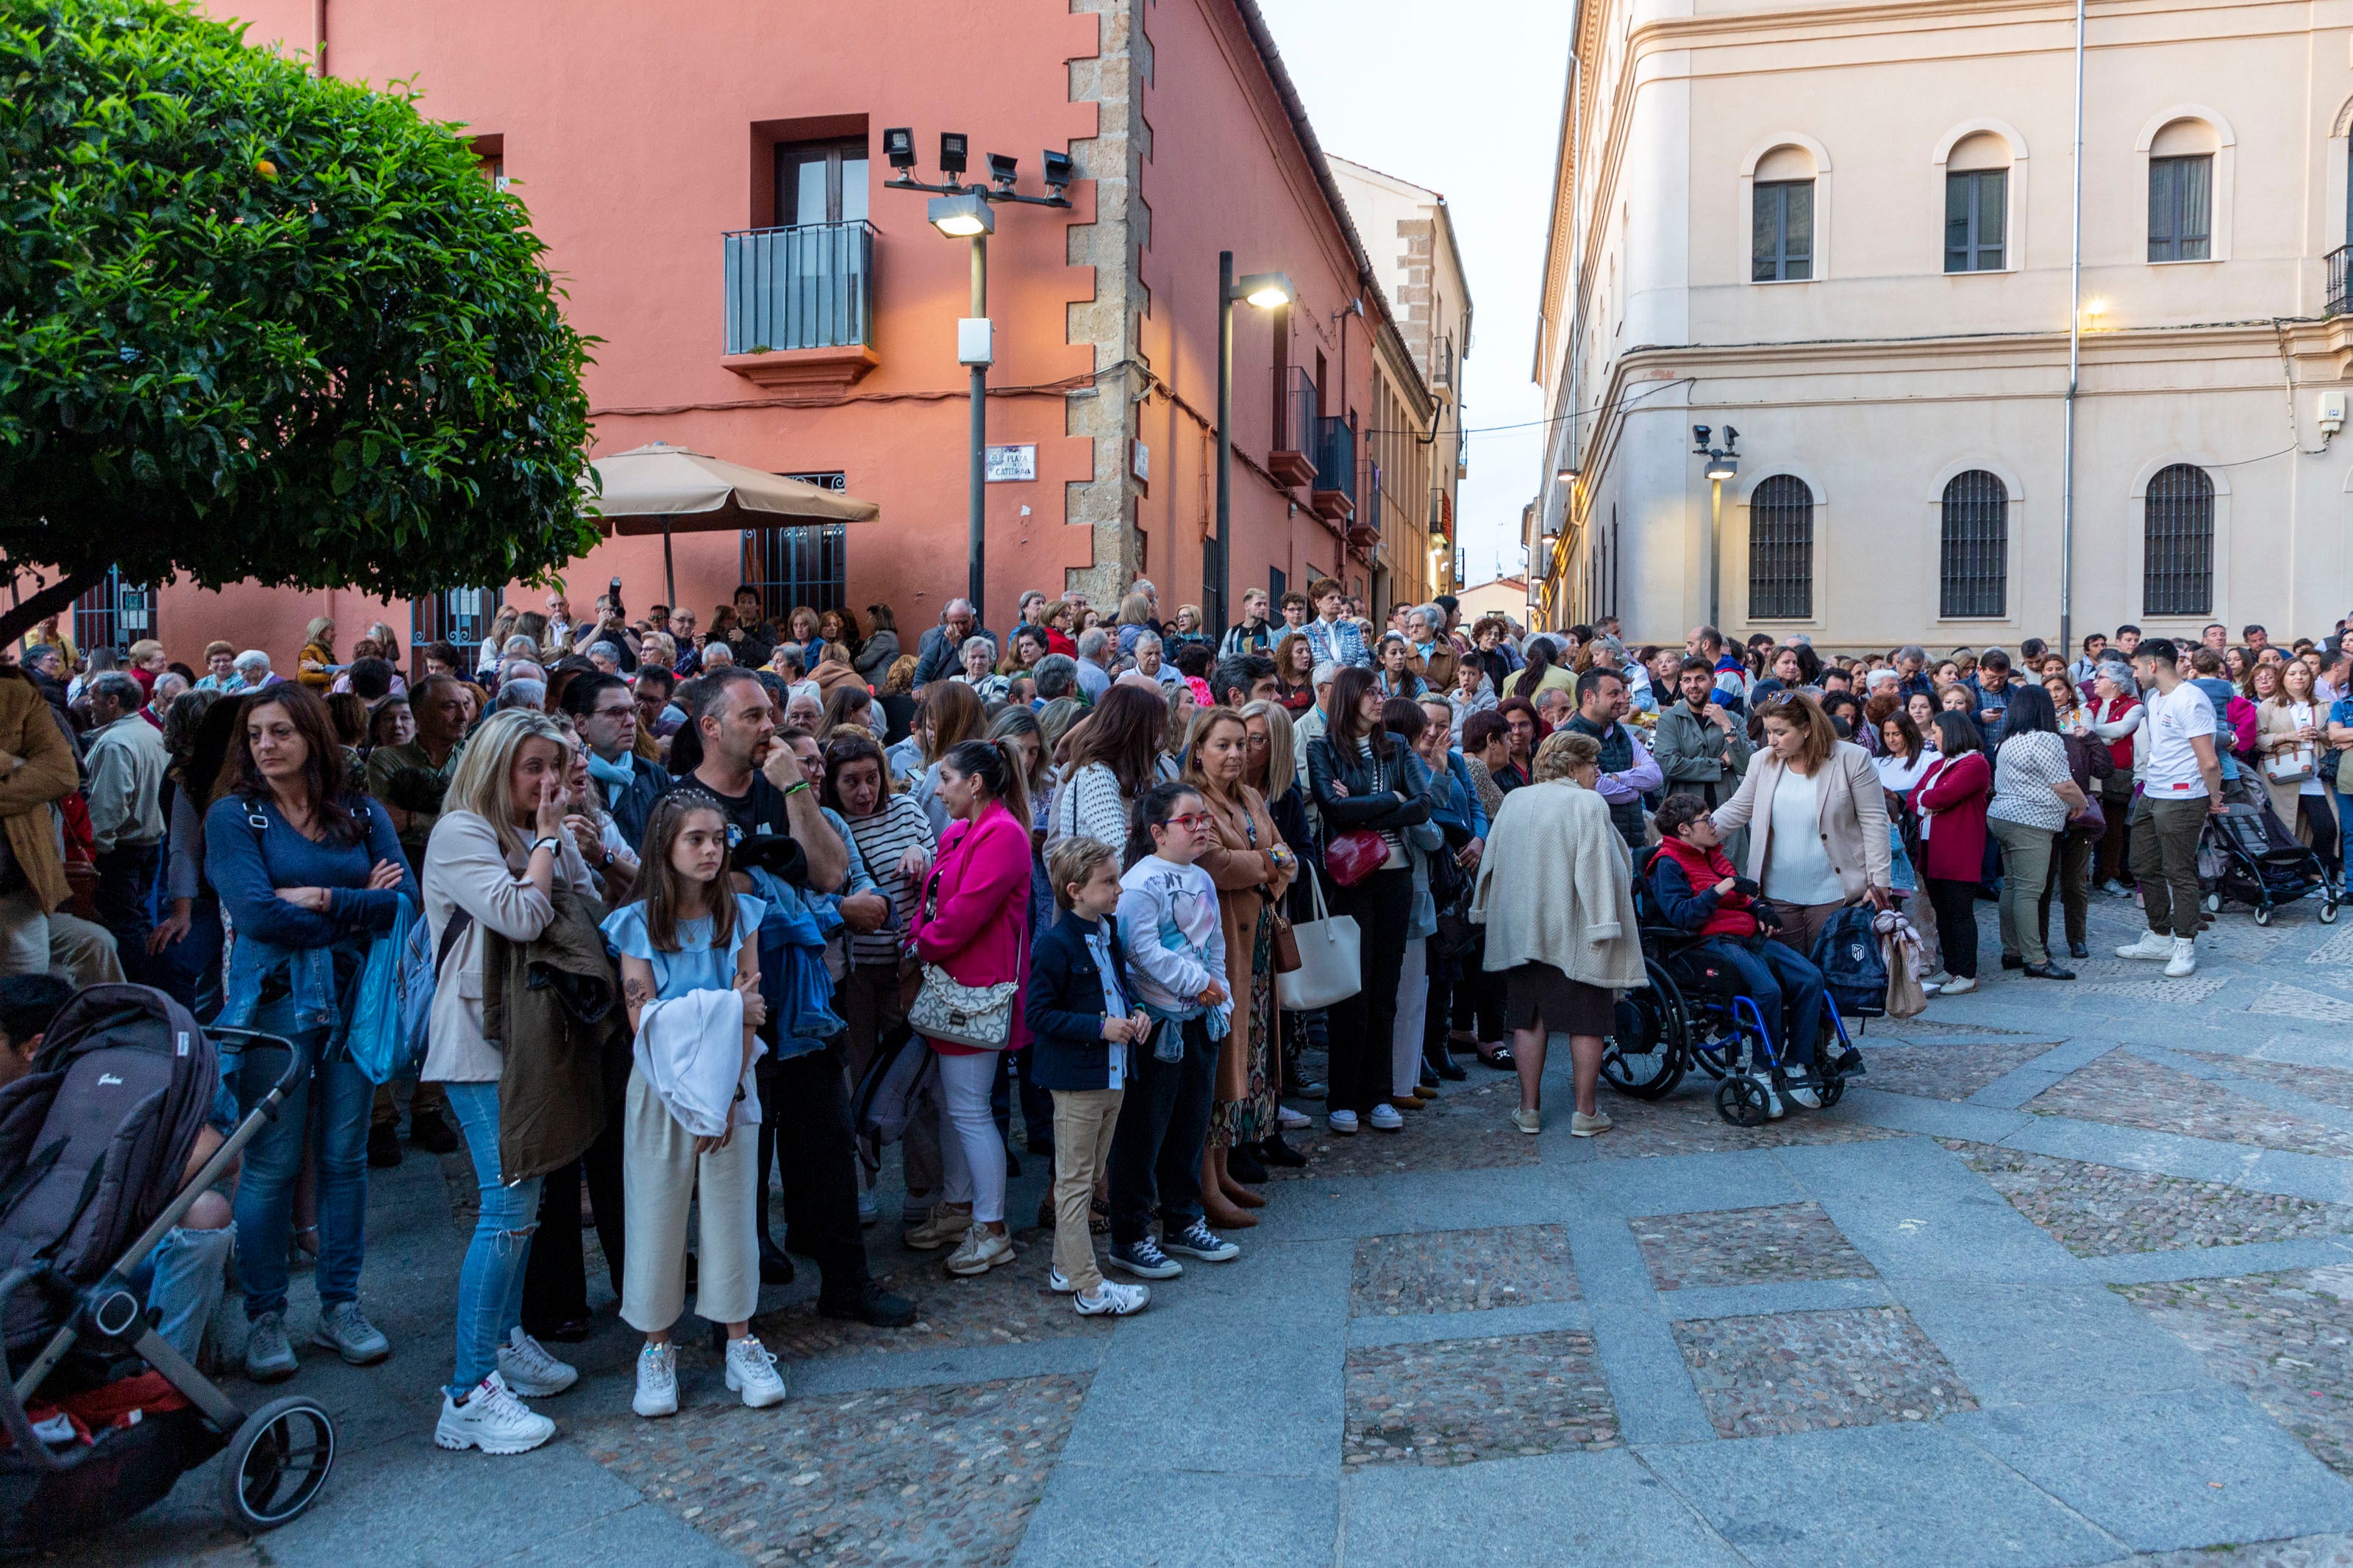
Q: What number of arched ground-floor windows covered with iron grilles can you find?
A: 3